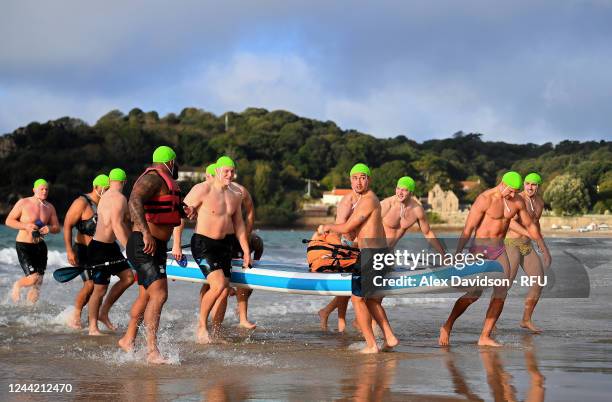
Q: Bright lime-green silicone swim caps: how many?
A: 10